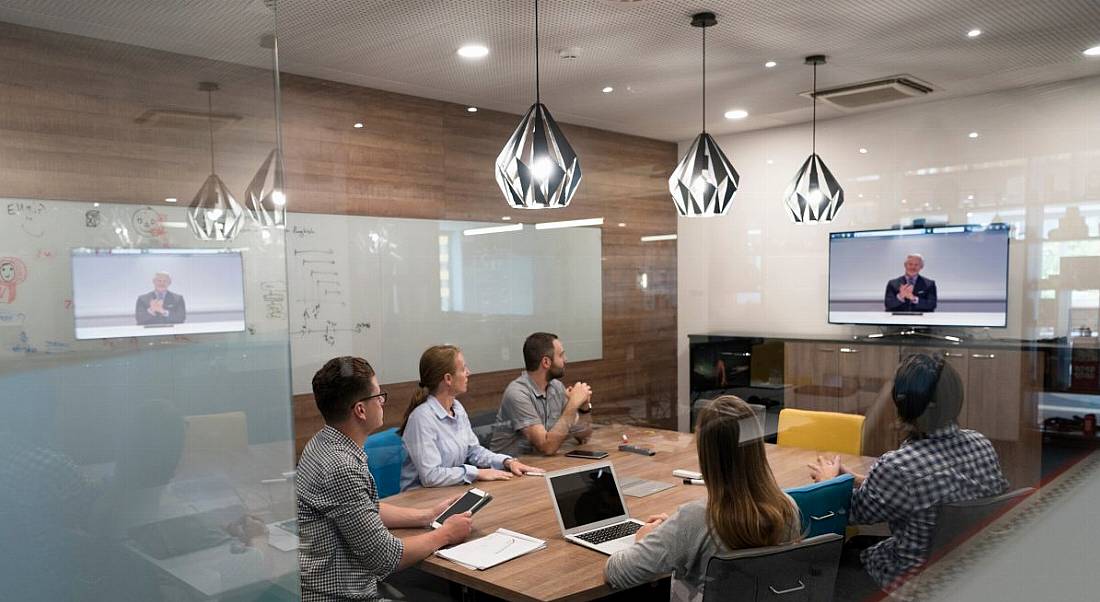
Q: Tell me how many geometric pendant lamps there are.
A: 3